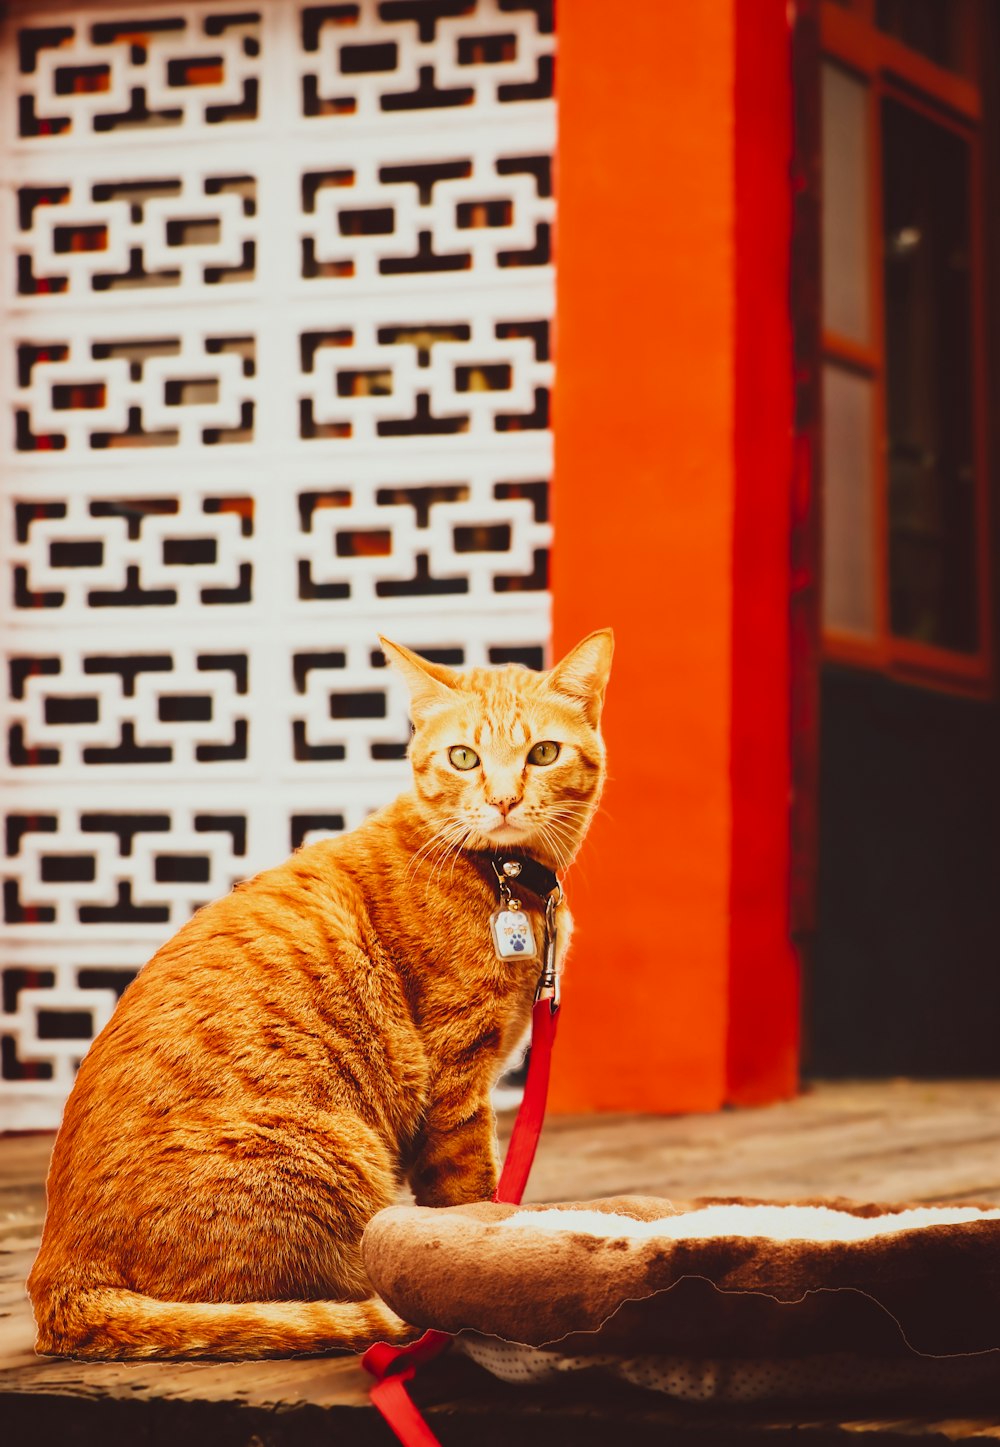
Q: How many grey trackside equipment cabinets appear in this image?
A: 0